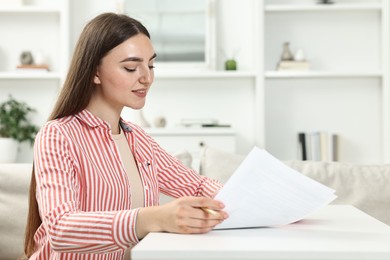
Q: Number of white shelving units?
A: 2